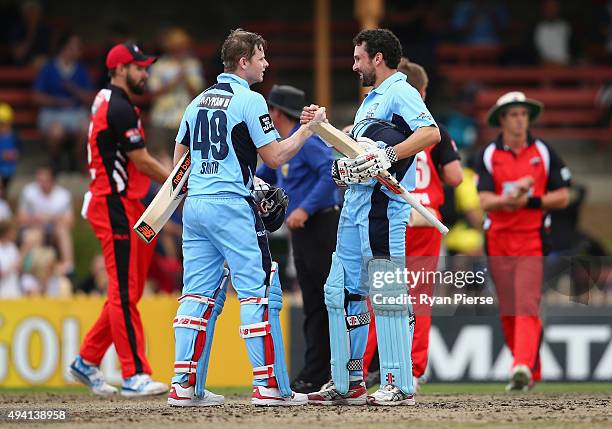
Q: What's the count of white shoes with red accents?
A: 4